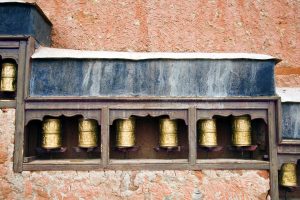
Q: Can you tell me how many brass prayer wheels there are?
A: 8